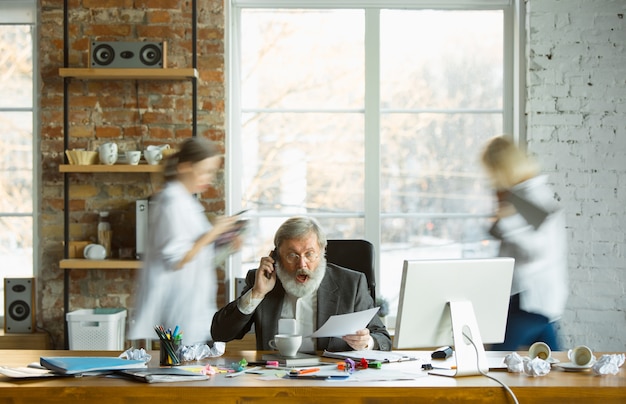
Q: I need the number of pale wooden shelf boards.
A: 3